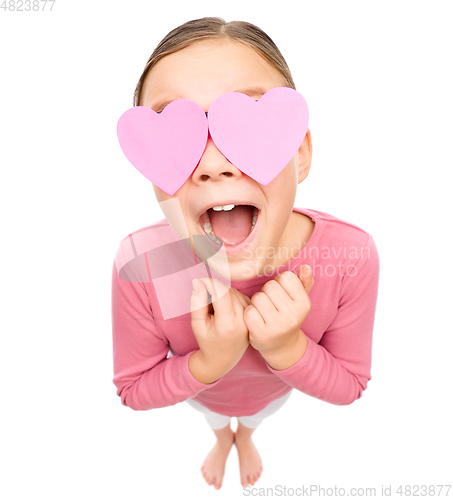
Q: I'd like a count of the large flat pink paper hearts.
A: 2